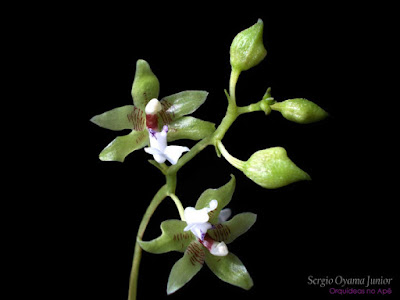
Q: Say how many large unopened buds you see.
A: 3